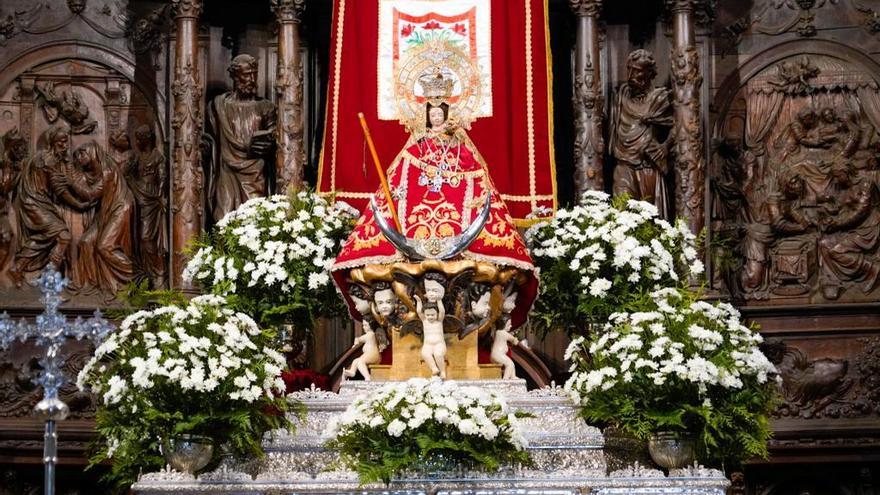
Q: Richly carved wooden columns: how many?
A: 4